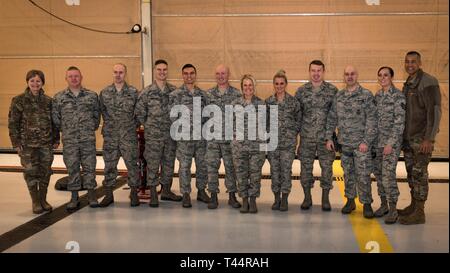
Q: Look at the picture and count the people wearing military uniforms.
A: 12